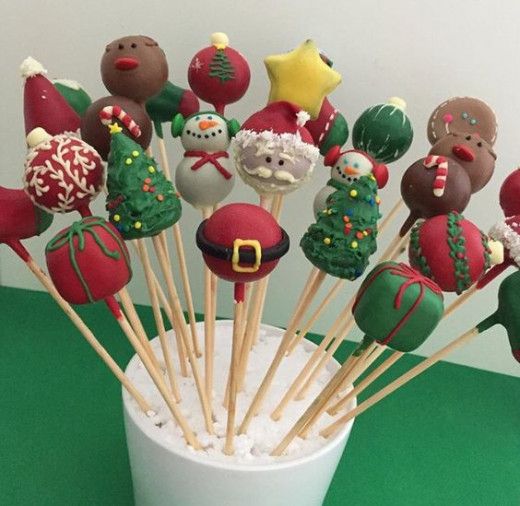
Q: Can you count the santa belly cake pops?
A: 1